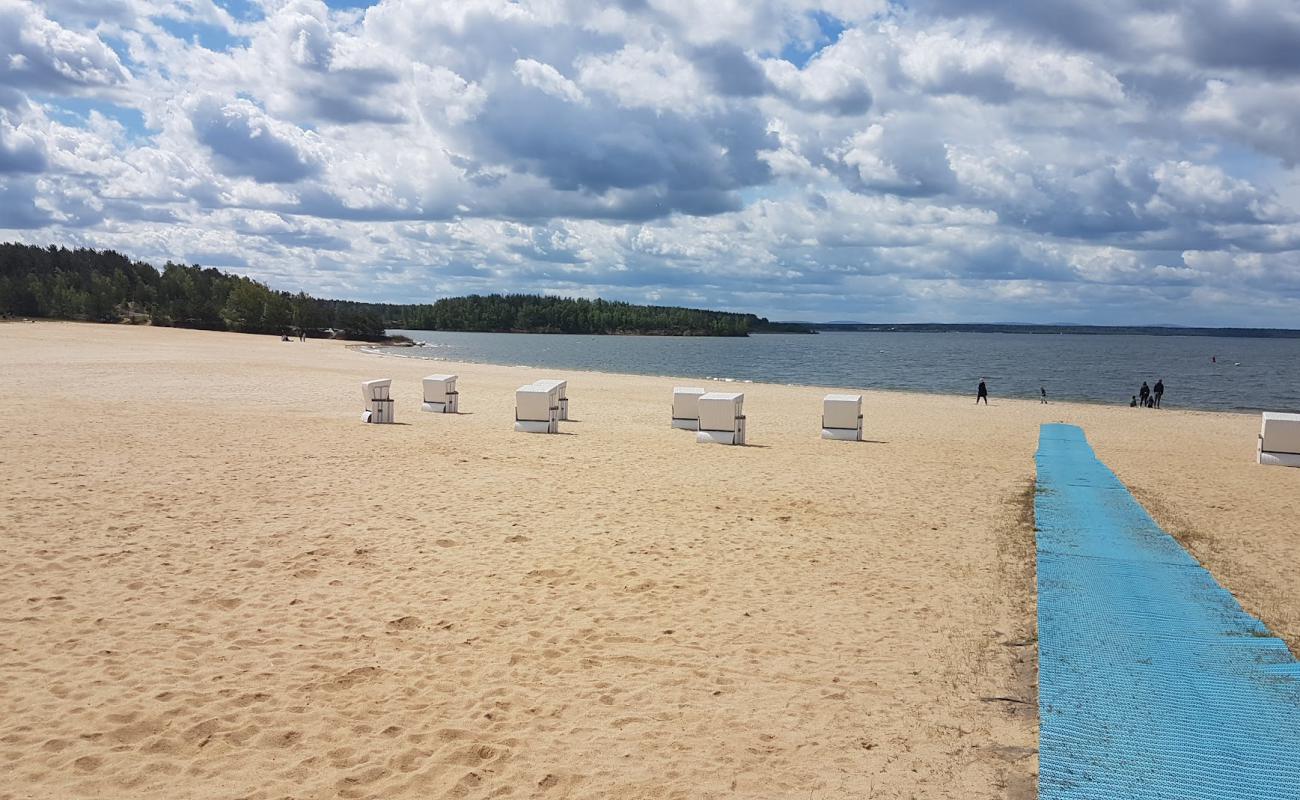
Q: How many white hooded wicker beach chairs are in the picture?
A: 8